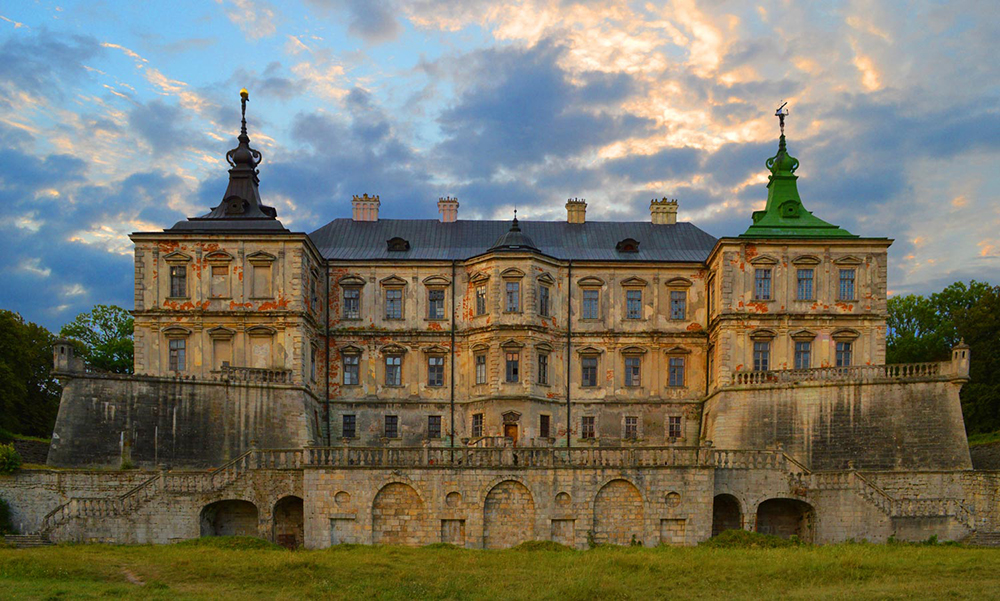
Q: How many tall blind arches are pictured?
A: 3